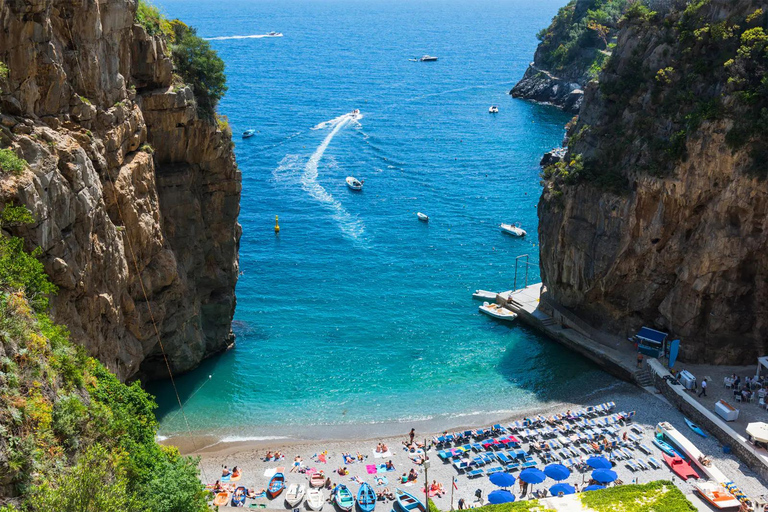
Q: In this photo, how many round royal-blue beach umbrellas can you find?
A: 8